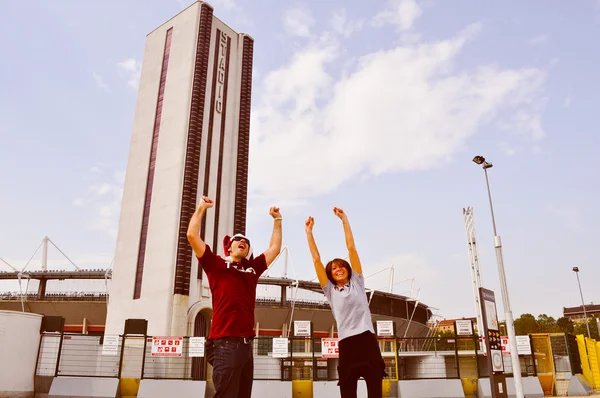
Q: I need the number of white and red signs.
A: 3